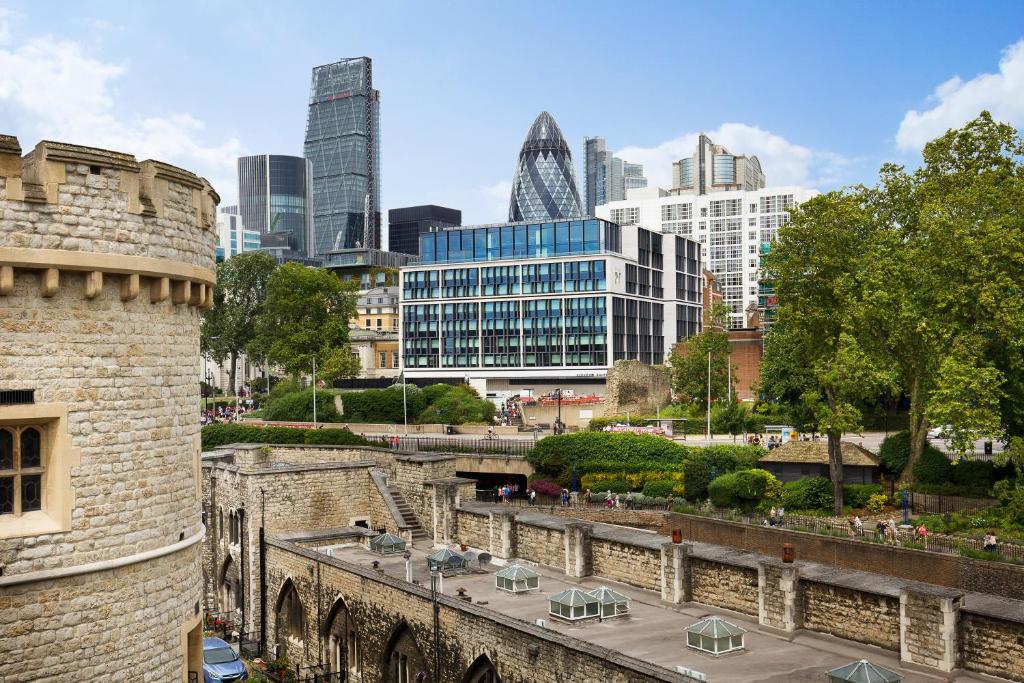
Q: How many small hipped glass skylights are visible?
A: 7